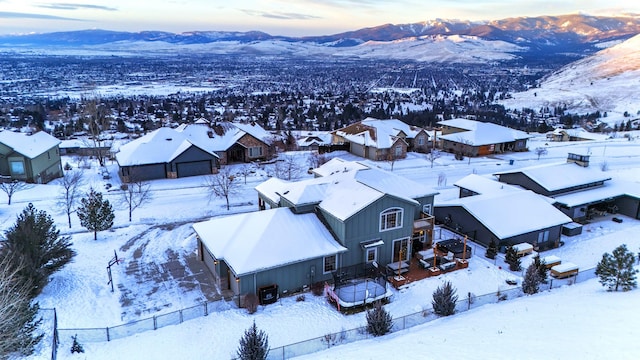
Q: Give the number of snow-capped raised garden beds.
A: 3